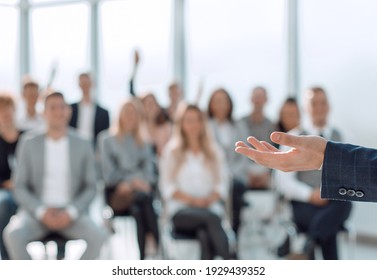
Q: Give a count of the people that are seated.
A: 12